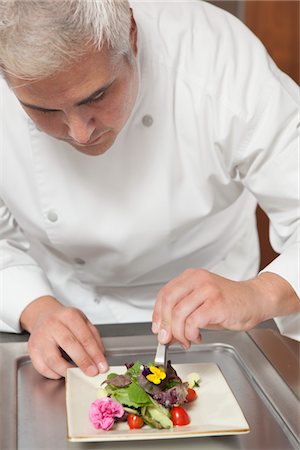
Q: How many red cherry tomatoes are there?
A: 3